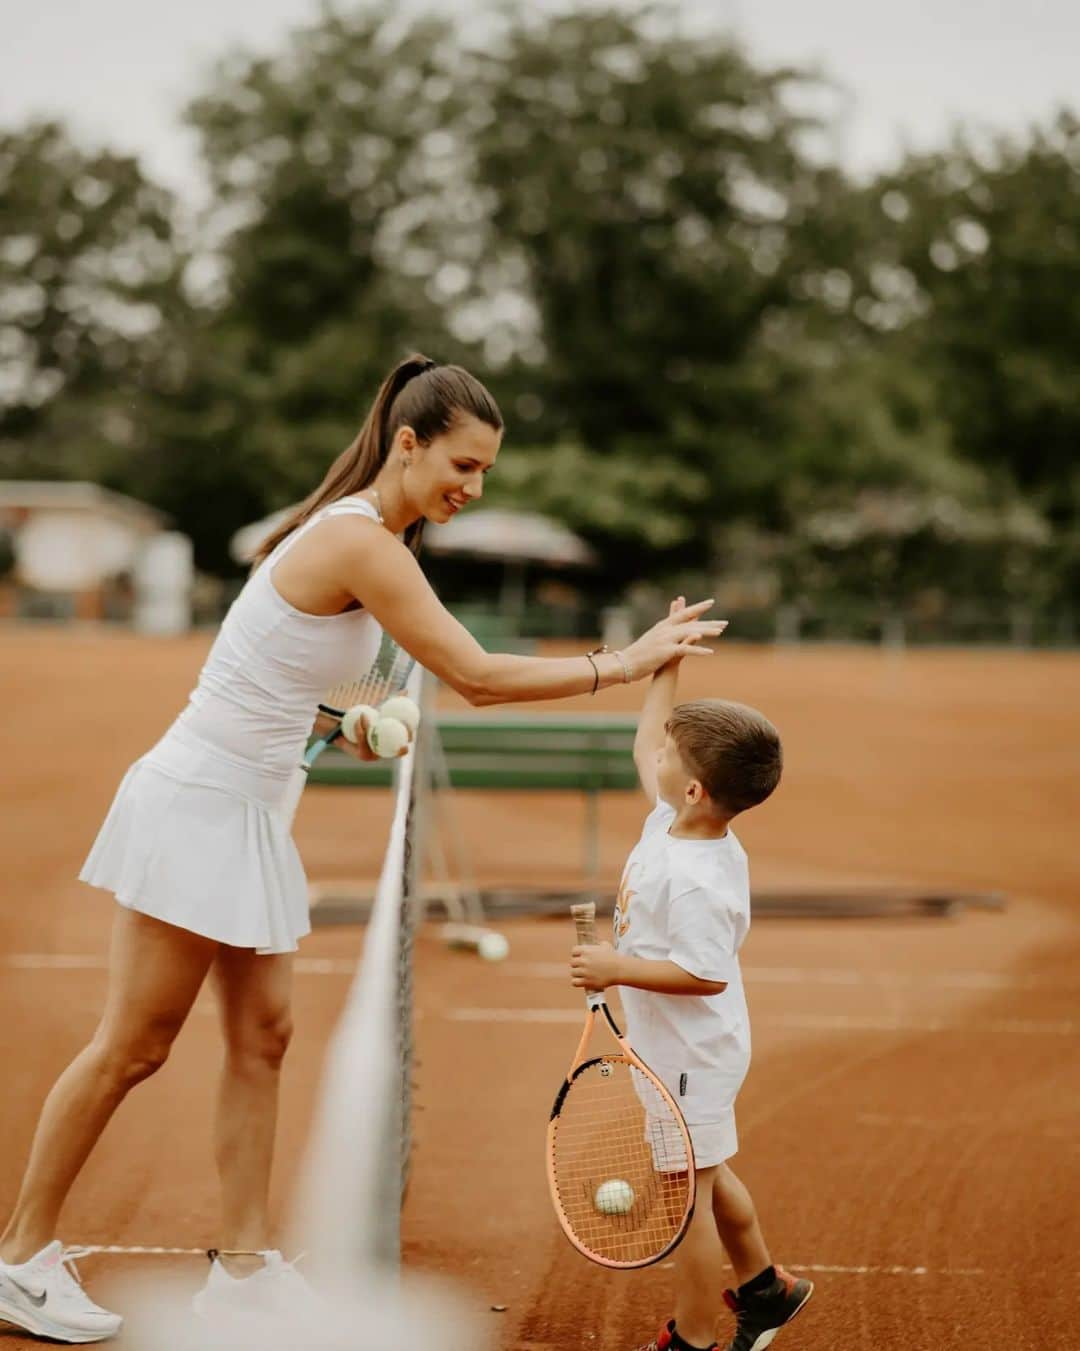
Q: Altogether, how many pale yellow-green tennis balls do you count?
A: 5